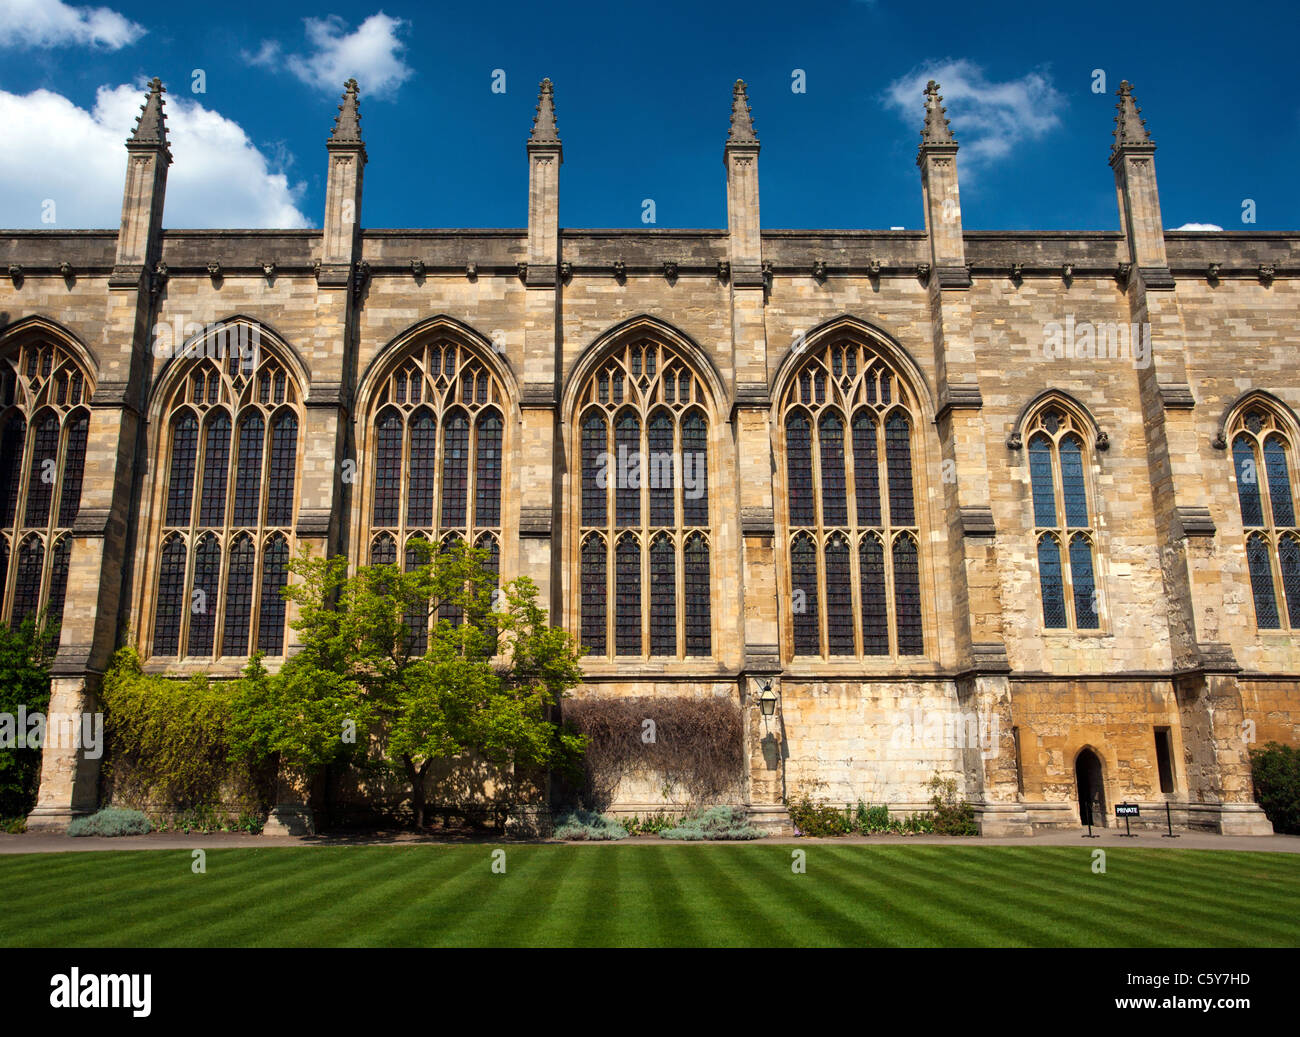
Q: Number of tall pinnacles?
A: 6